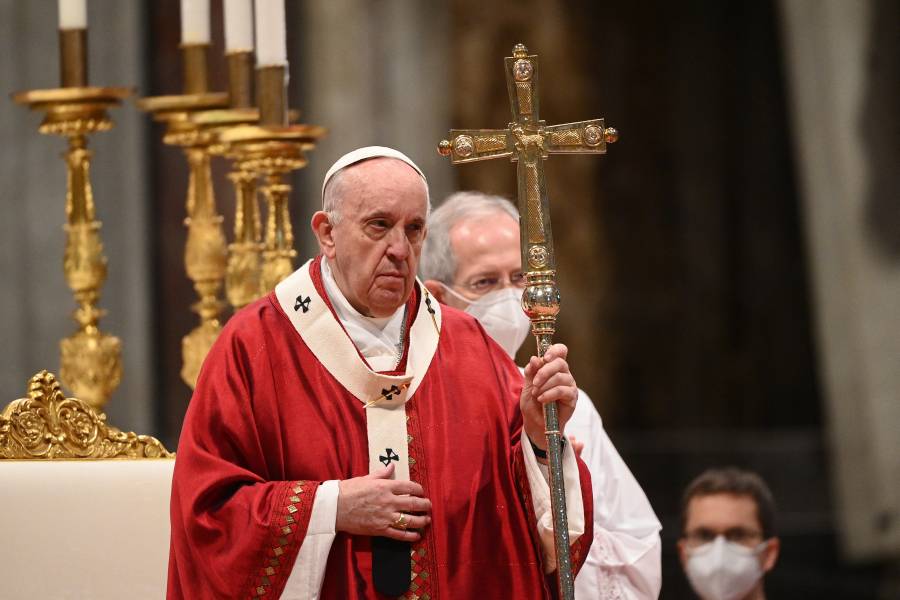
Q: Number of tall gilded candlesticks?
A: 4